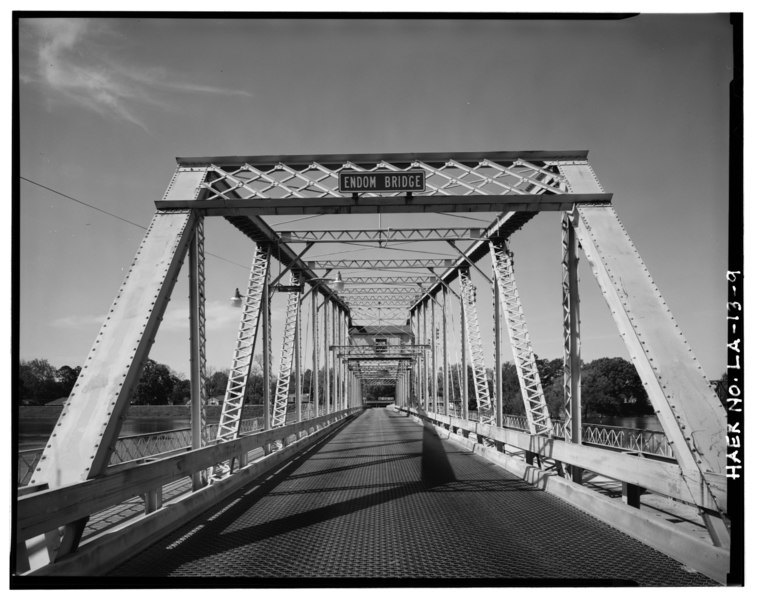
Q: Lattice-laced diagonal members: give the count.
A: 4